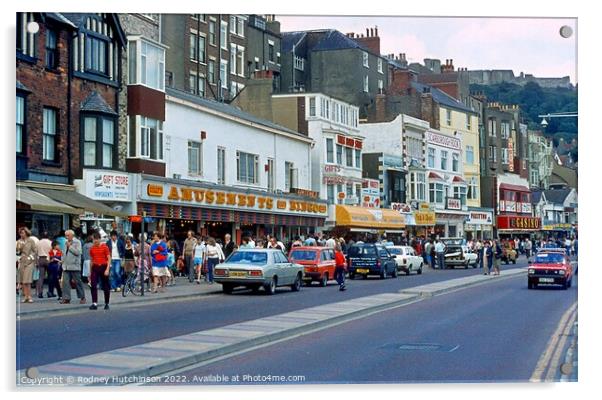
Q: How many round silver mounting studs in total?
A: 4